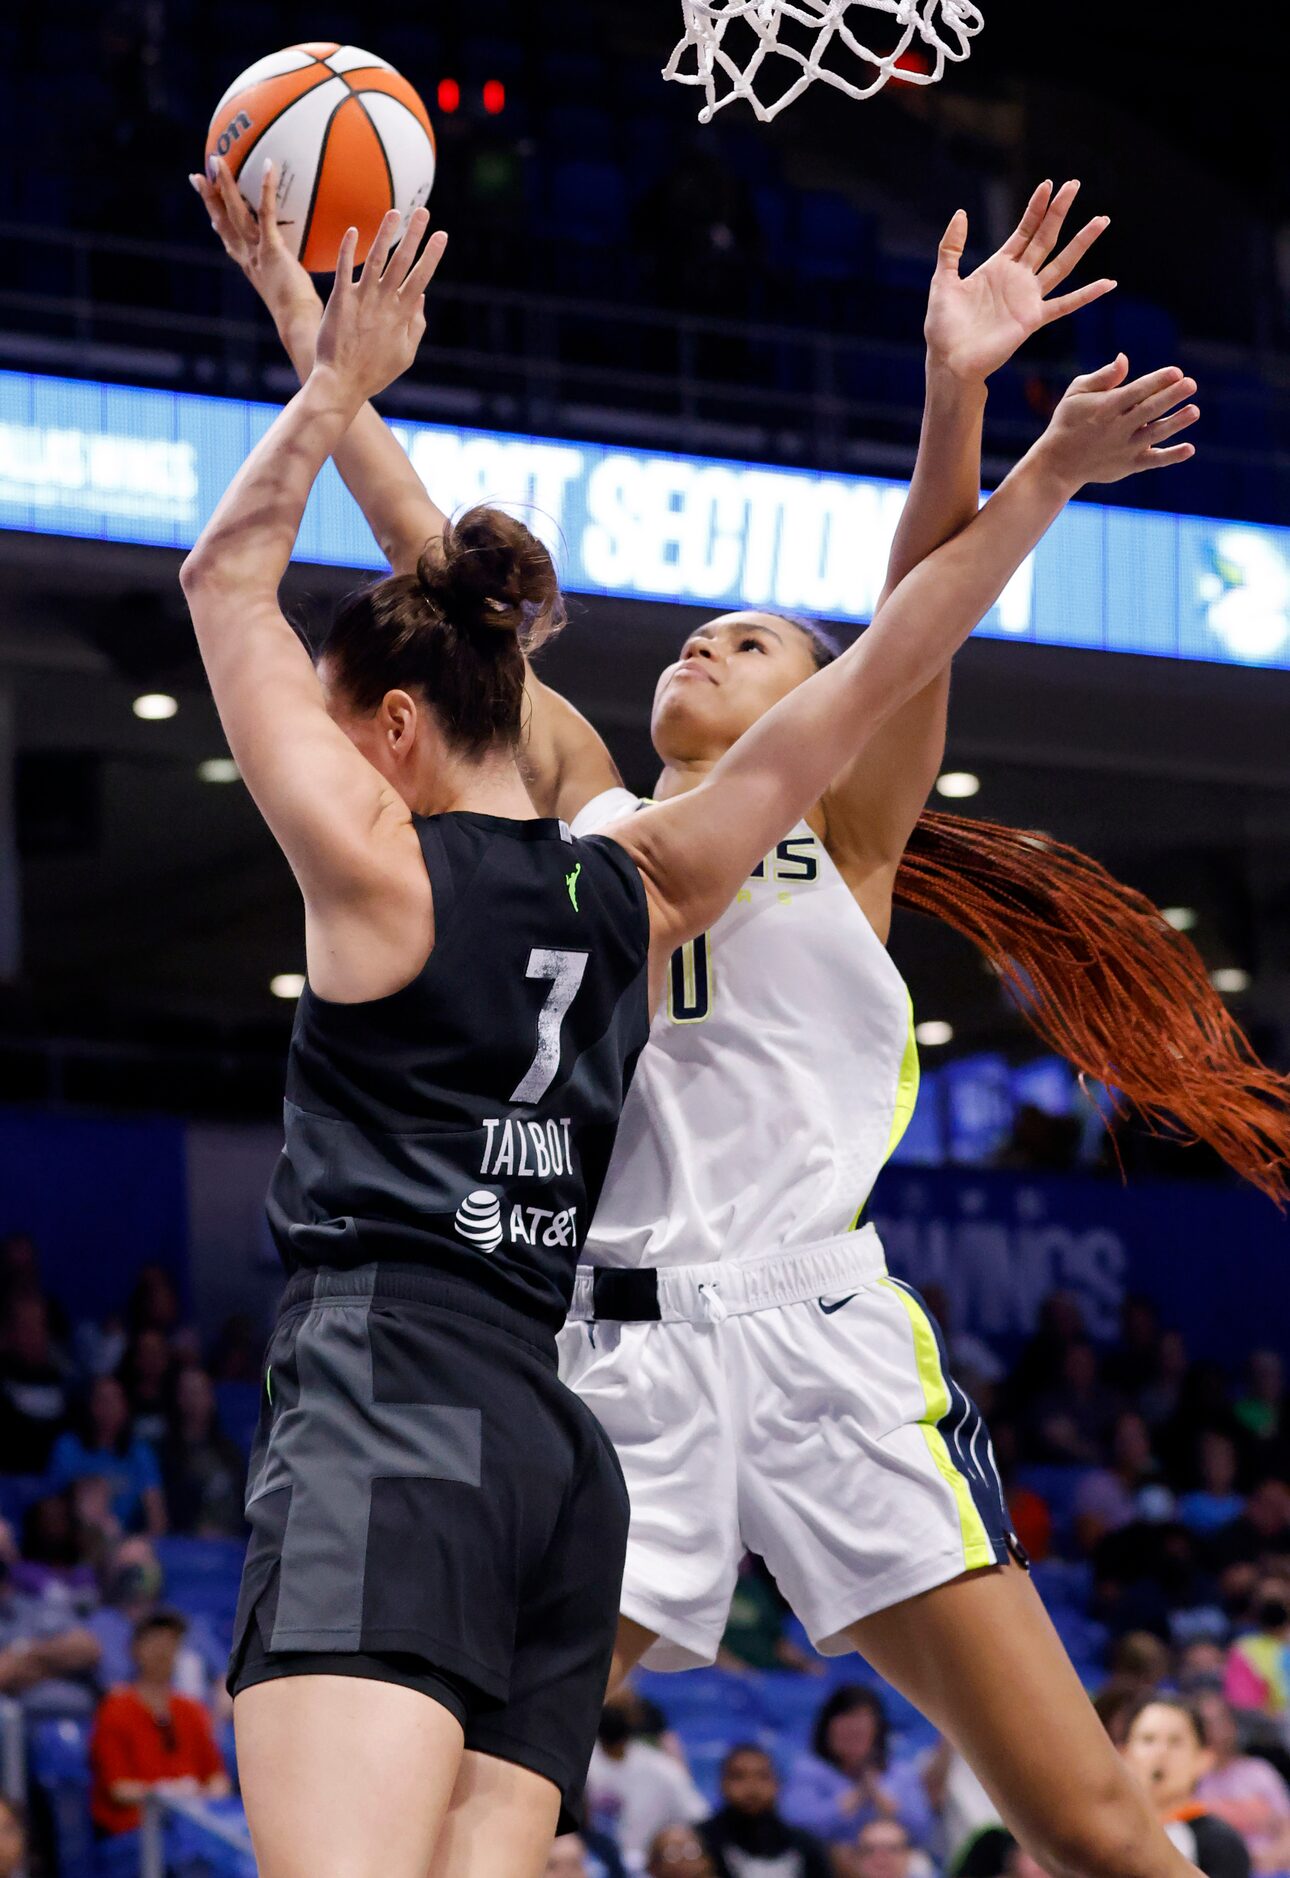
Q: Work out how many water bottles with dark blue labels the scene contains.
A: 0